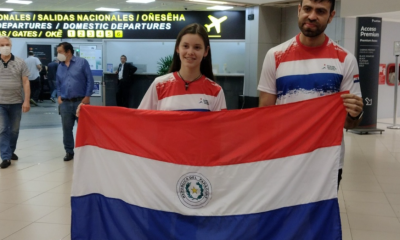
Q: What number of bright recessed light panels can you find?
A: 5